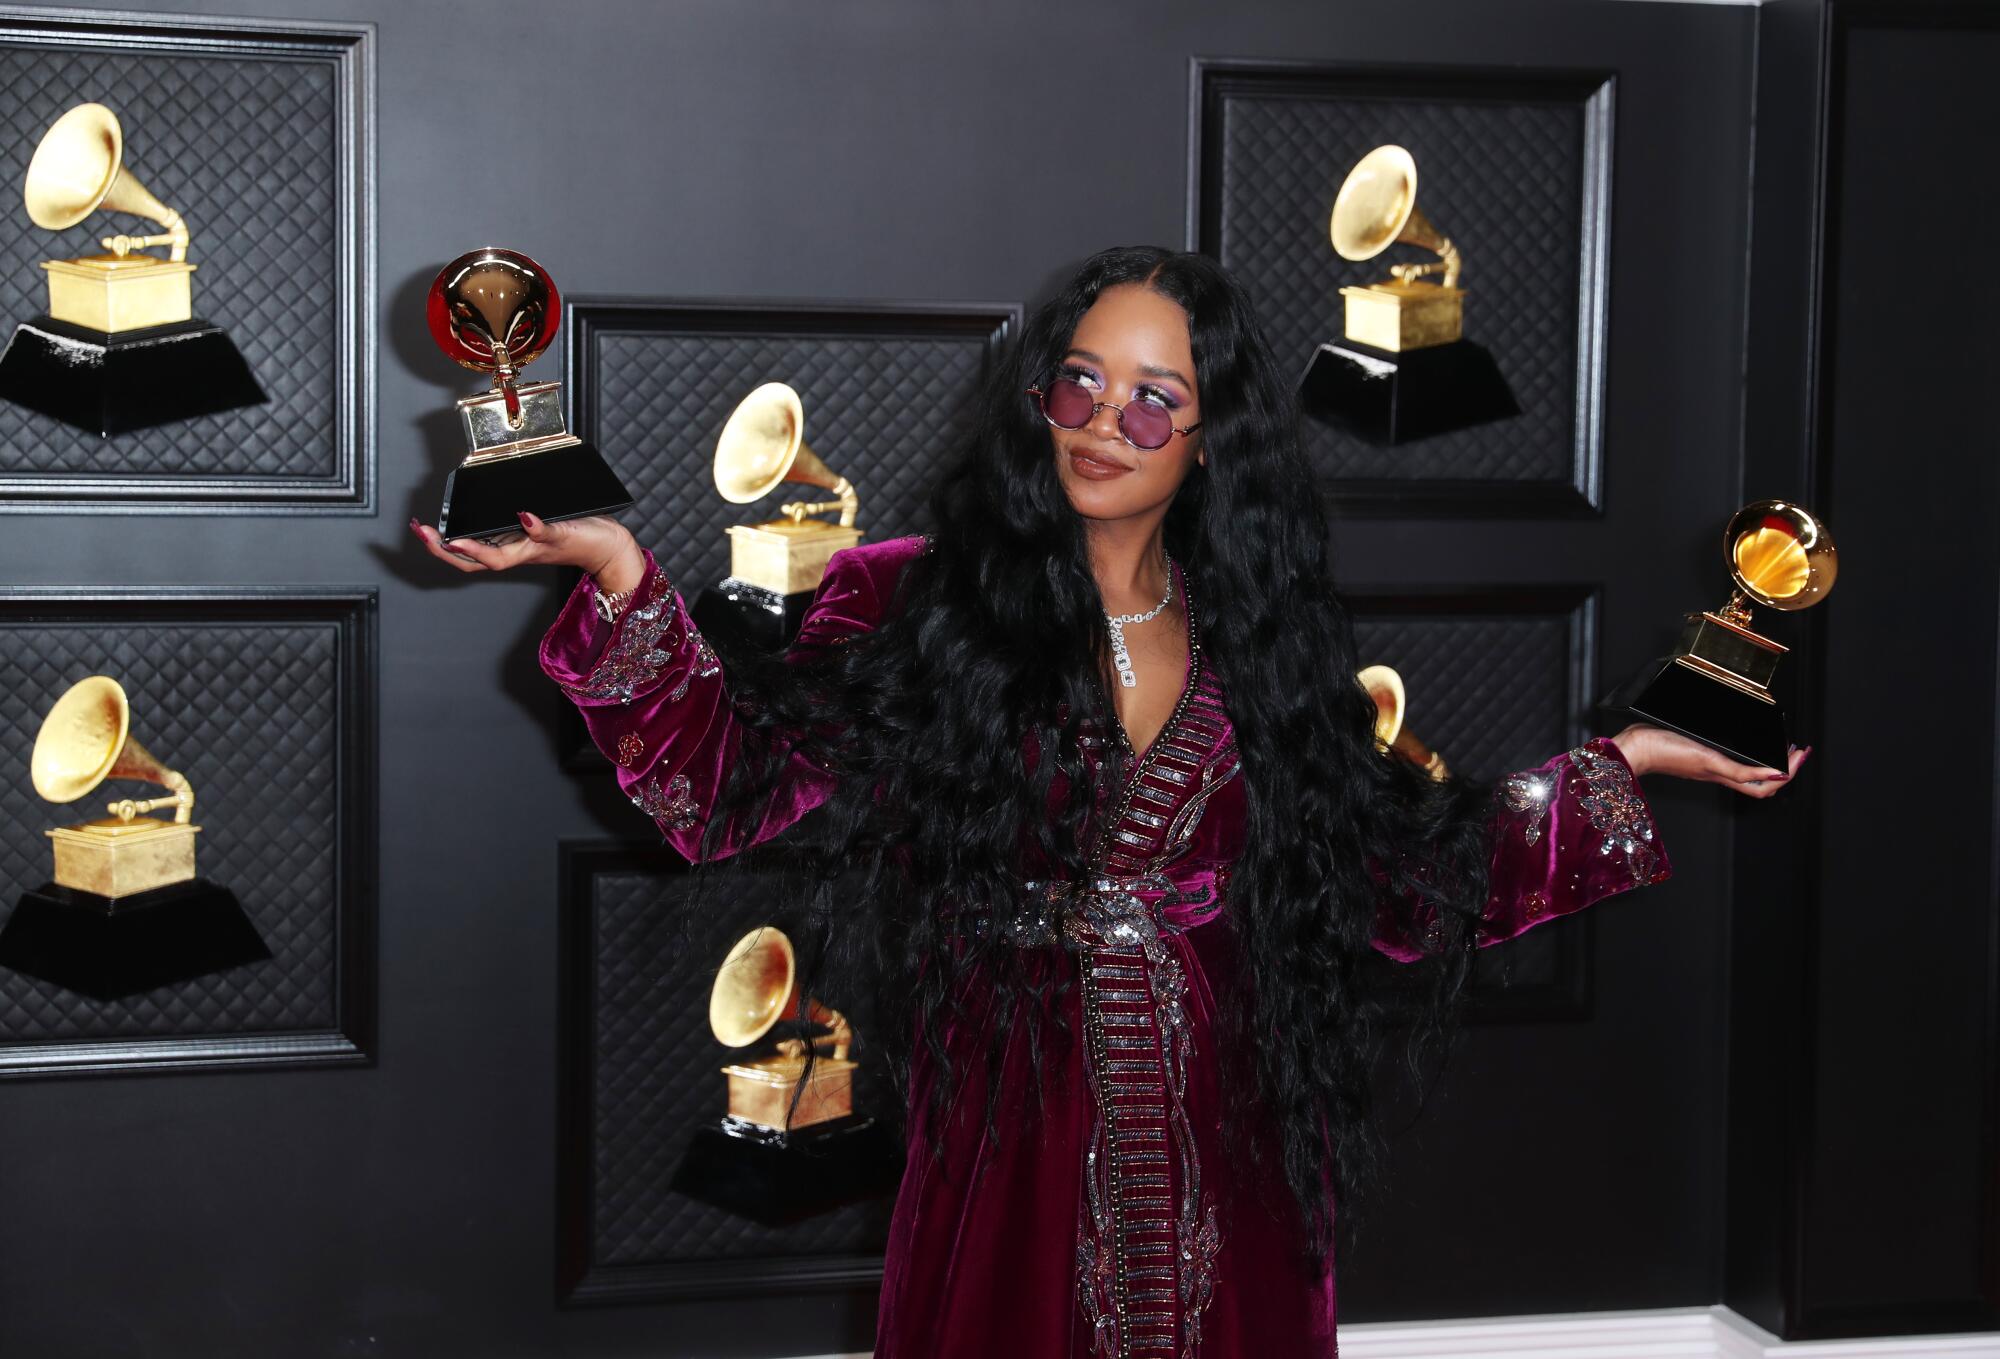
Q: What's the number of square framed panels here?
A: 6